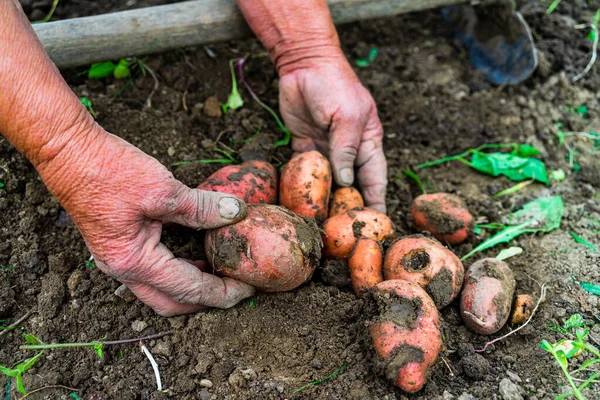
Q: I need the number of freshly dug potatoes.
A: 11